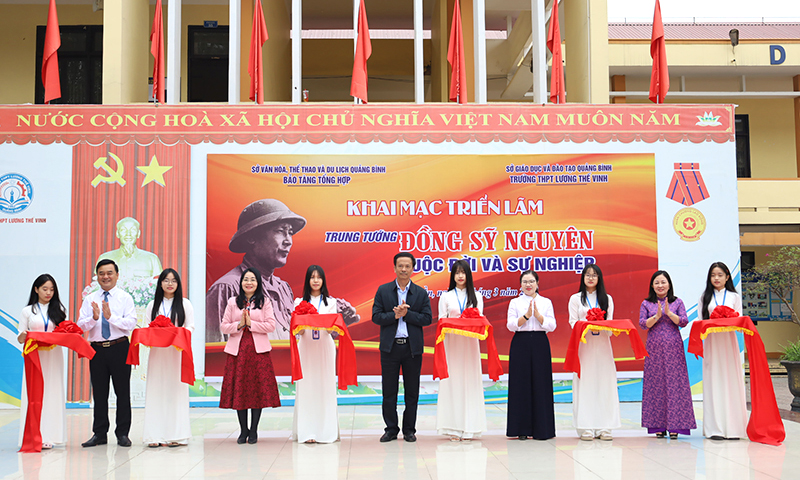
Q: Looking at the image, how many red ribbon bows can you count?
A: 6